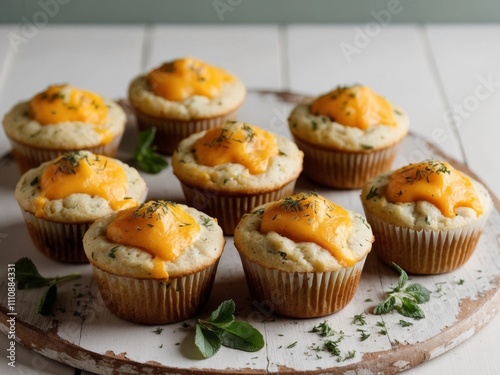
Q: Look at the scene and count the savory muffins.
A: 8